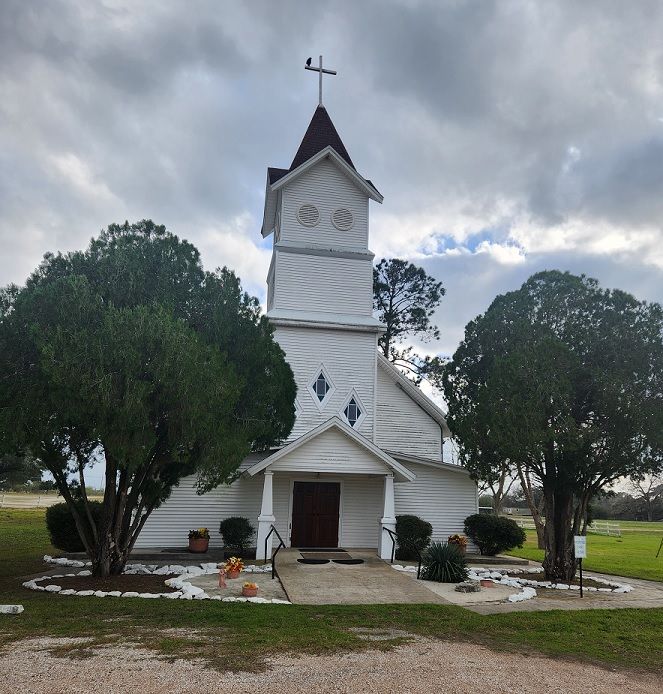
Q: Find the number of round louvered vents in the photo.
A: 2